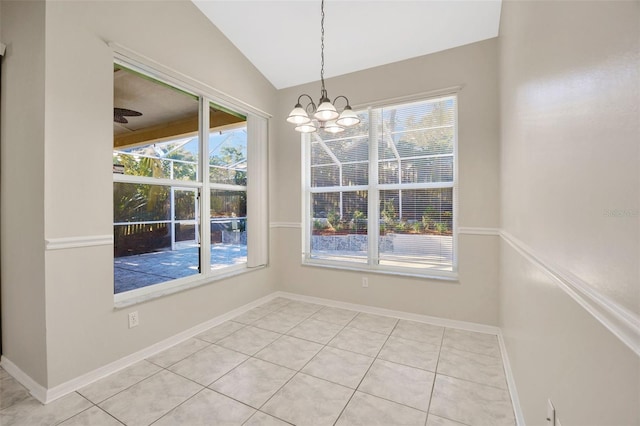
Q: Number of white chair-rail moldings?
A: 4